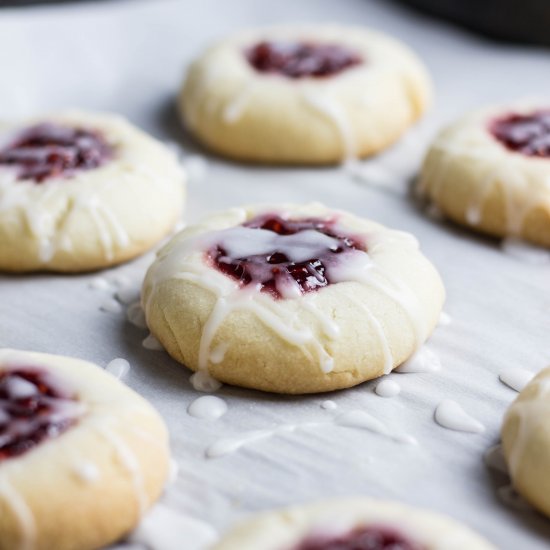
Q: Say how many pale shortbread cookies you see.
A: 7